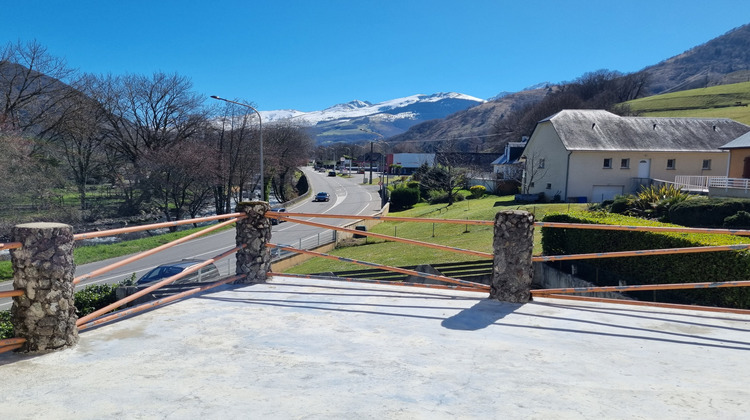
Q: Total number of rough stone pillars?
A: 3